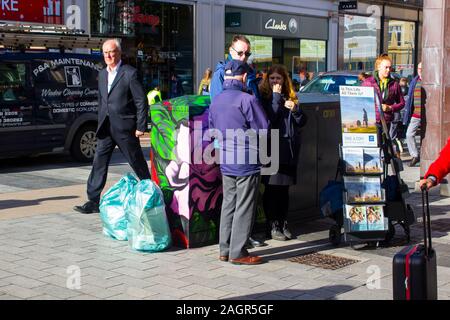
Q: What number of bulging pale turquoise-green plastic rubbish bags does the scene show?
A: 2